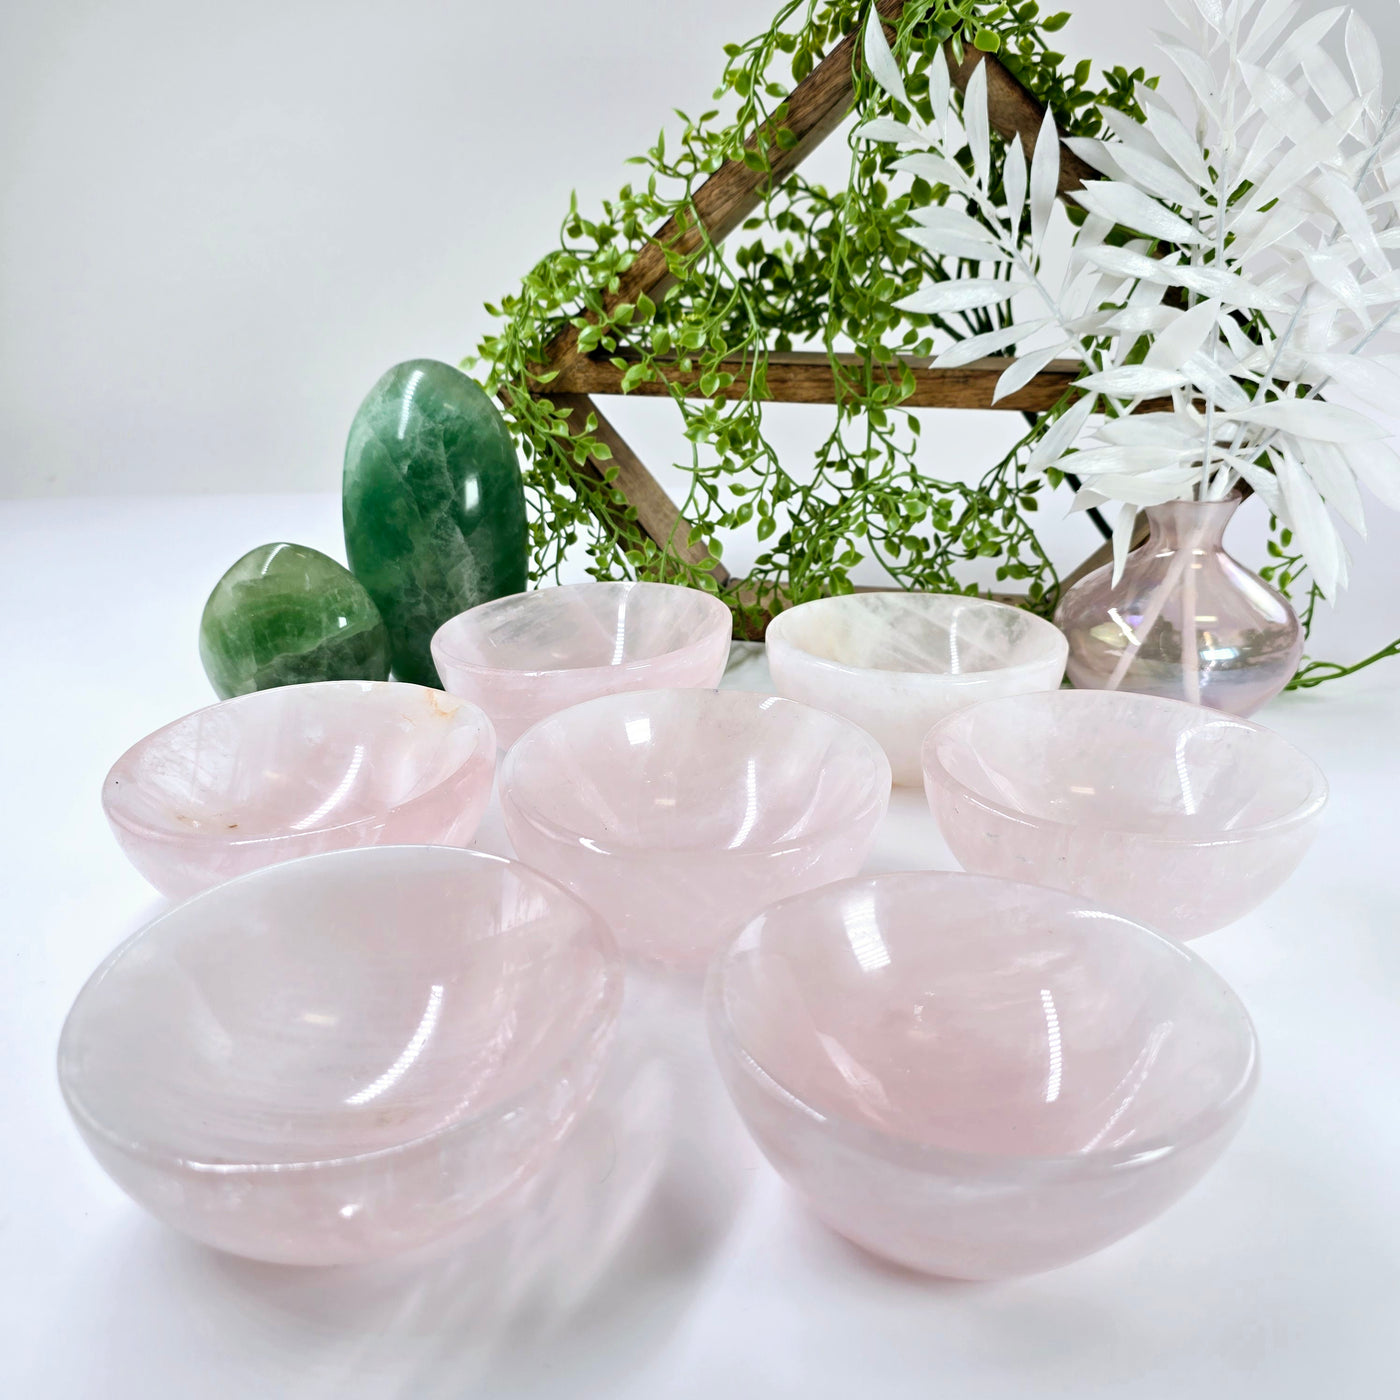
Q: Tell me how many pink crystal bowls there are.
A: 7